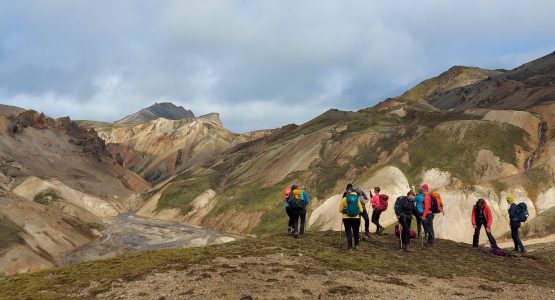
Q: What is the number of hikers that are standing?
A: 10